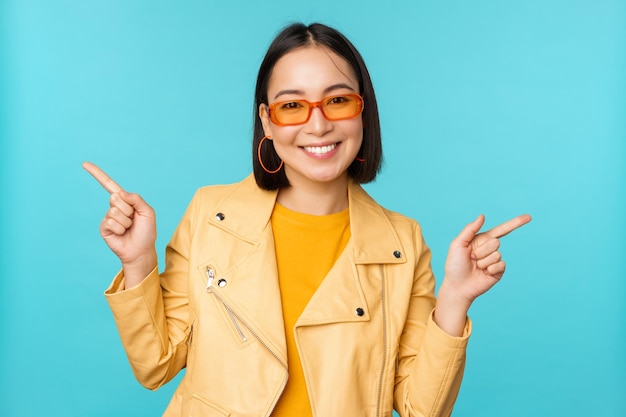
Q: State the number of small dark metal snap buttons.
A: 4